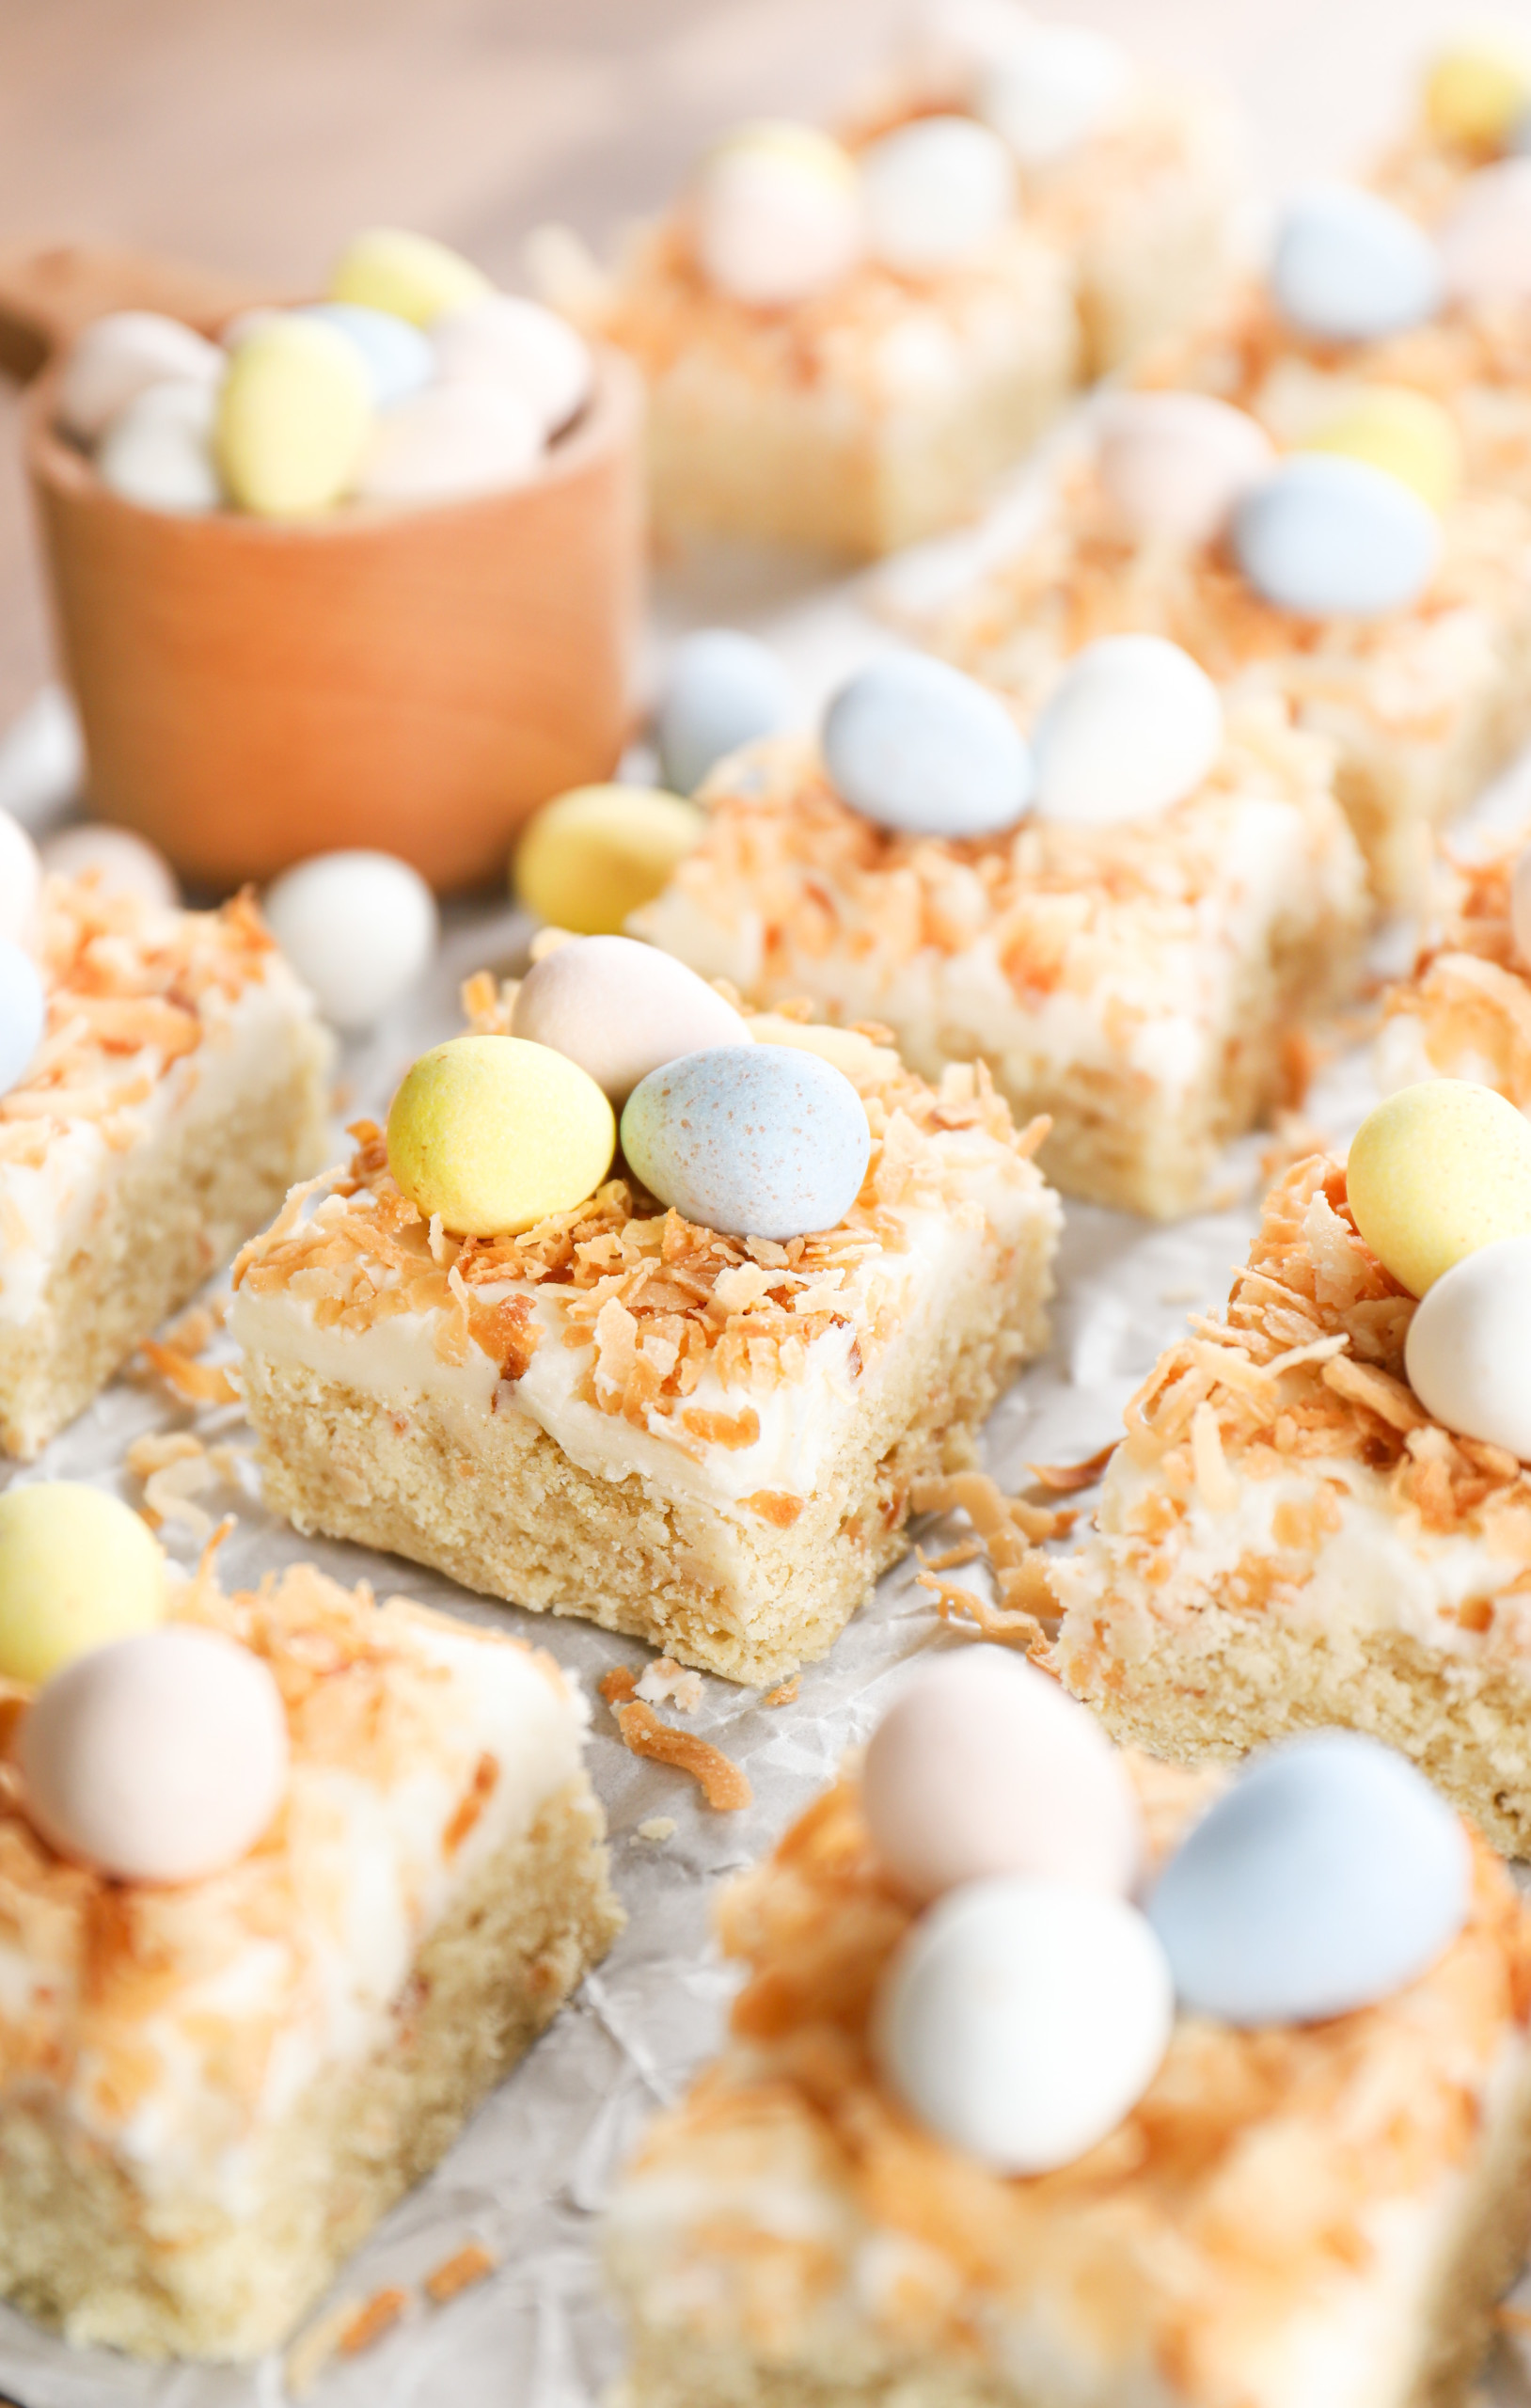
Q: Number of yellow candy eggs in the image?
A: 9